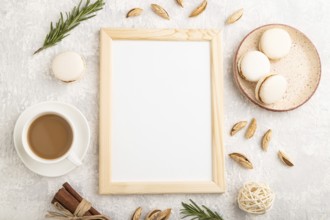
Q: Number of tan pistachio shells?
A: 13